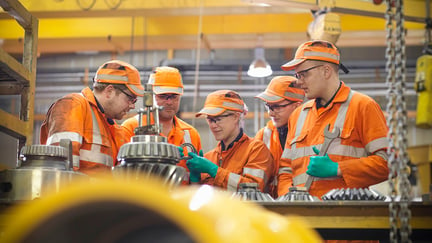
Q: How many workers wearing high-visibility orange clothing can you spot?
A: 5